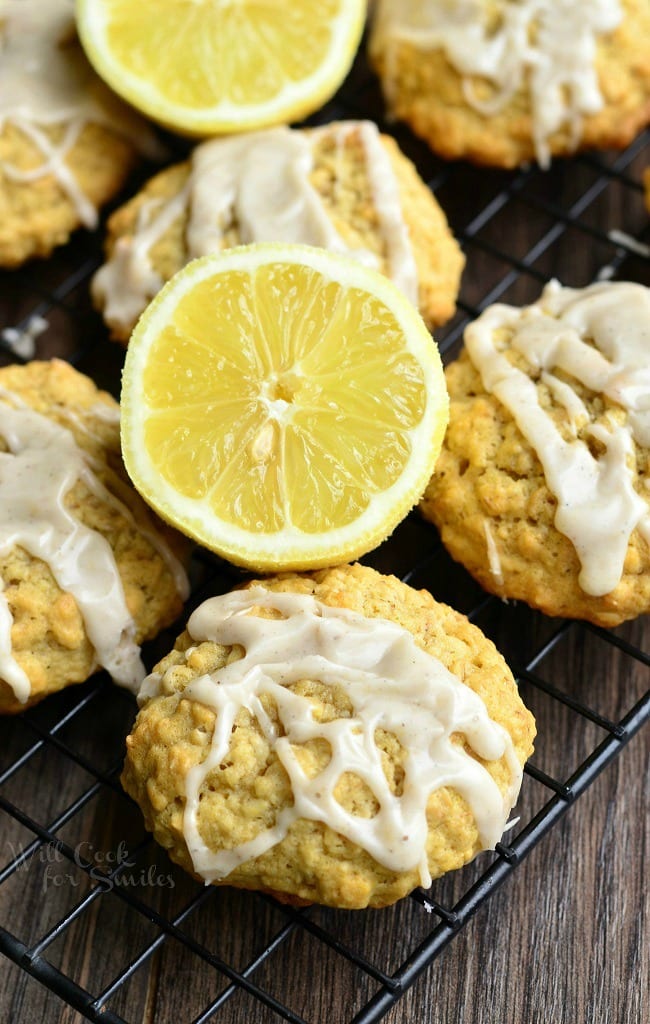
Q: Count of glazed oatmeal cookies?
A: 6